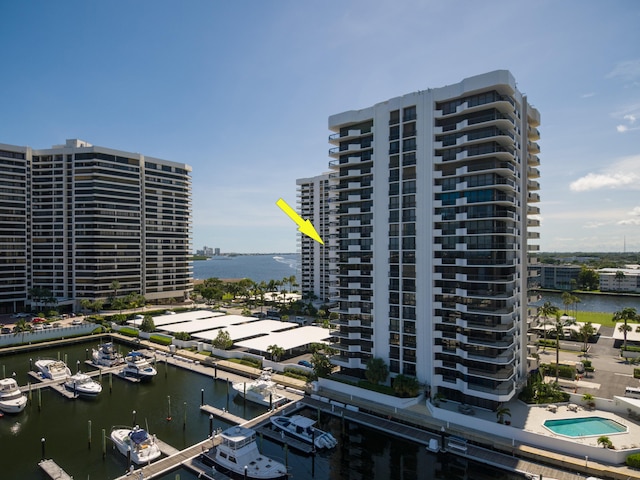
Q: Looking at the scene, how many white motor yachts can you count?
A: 9